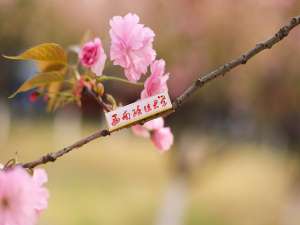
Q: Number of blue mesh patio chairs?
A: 0